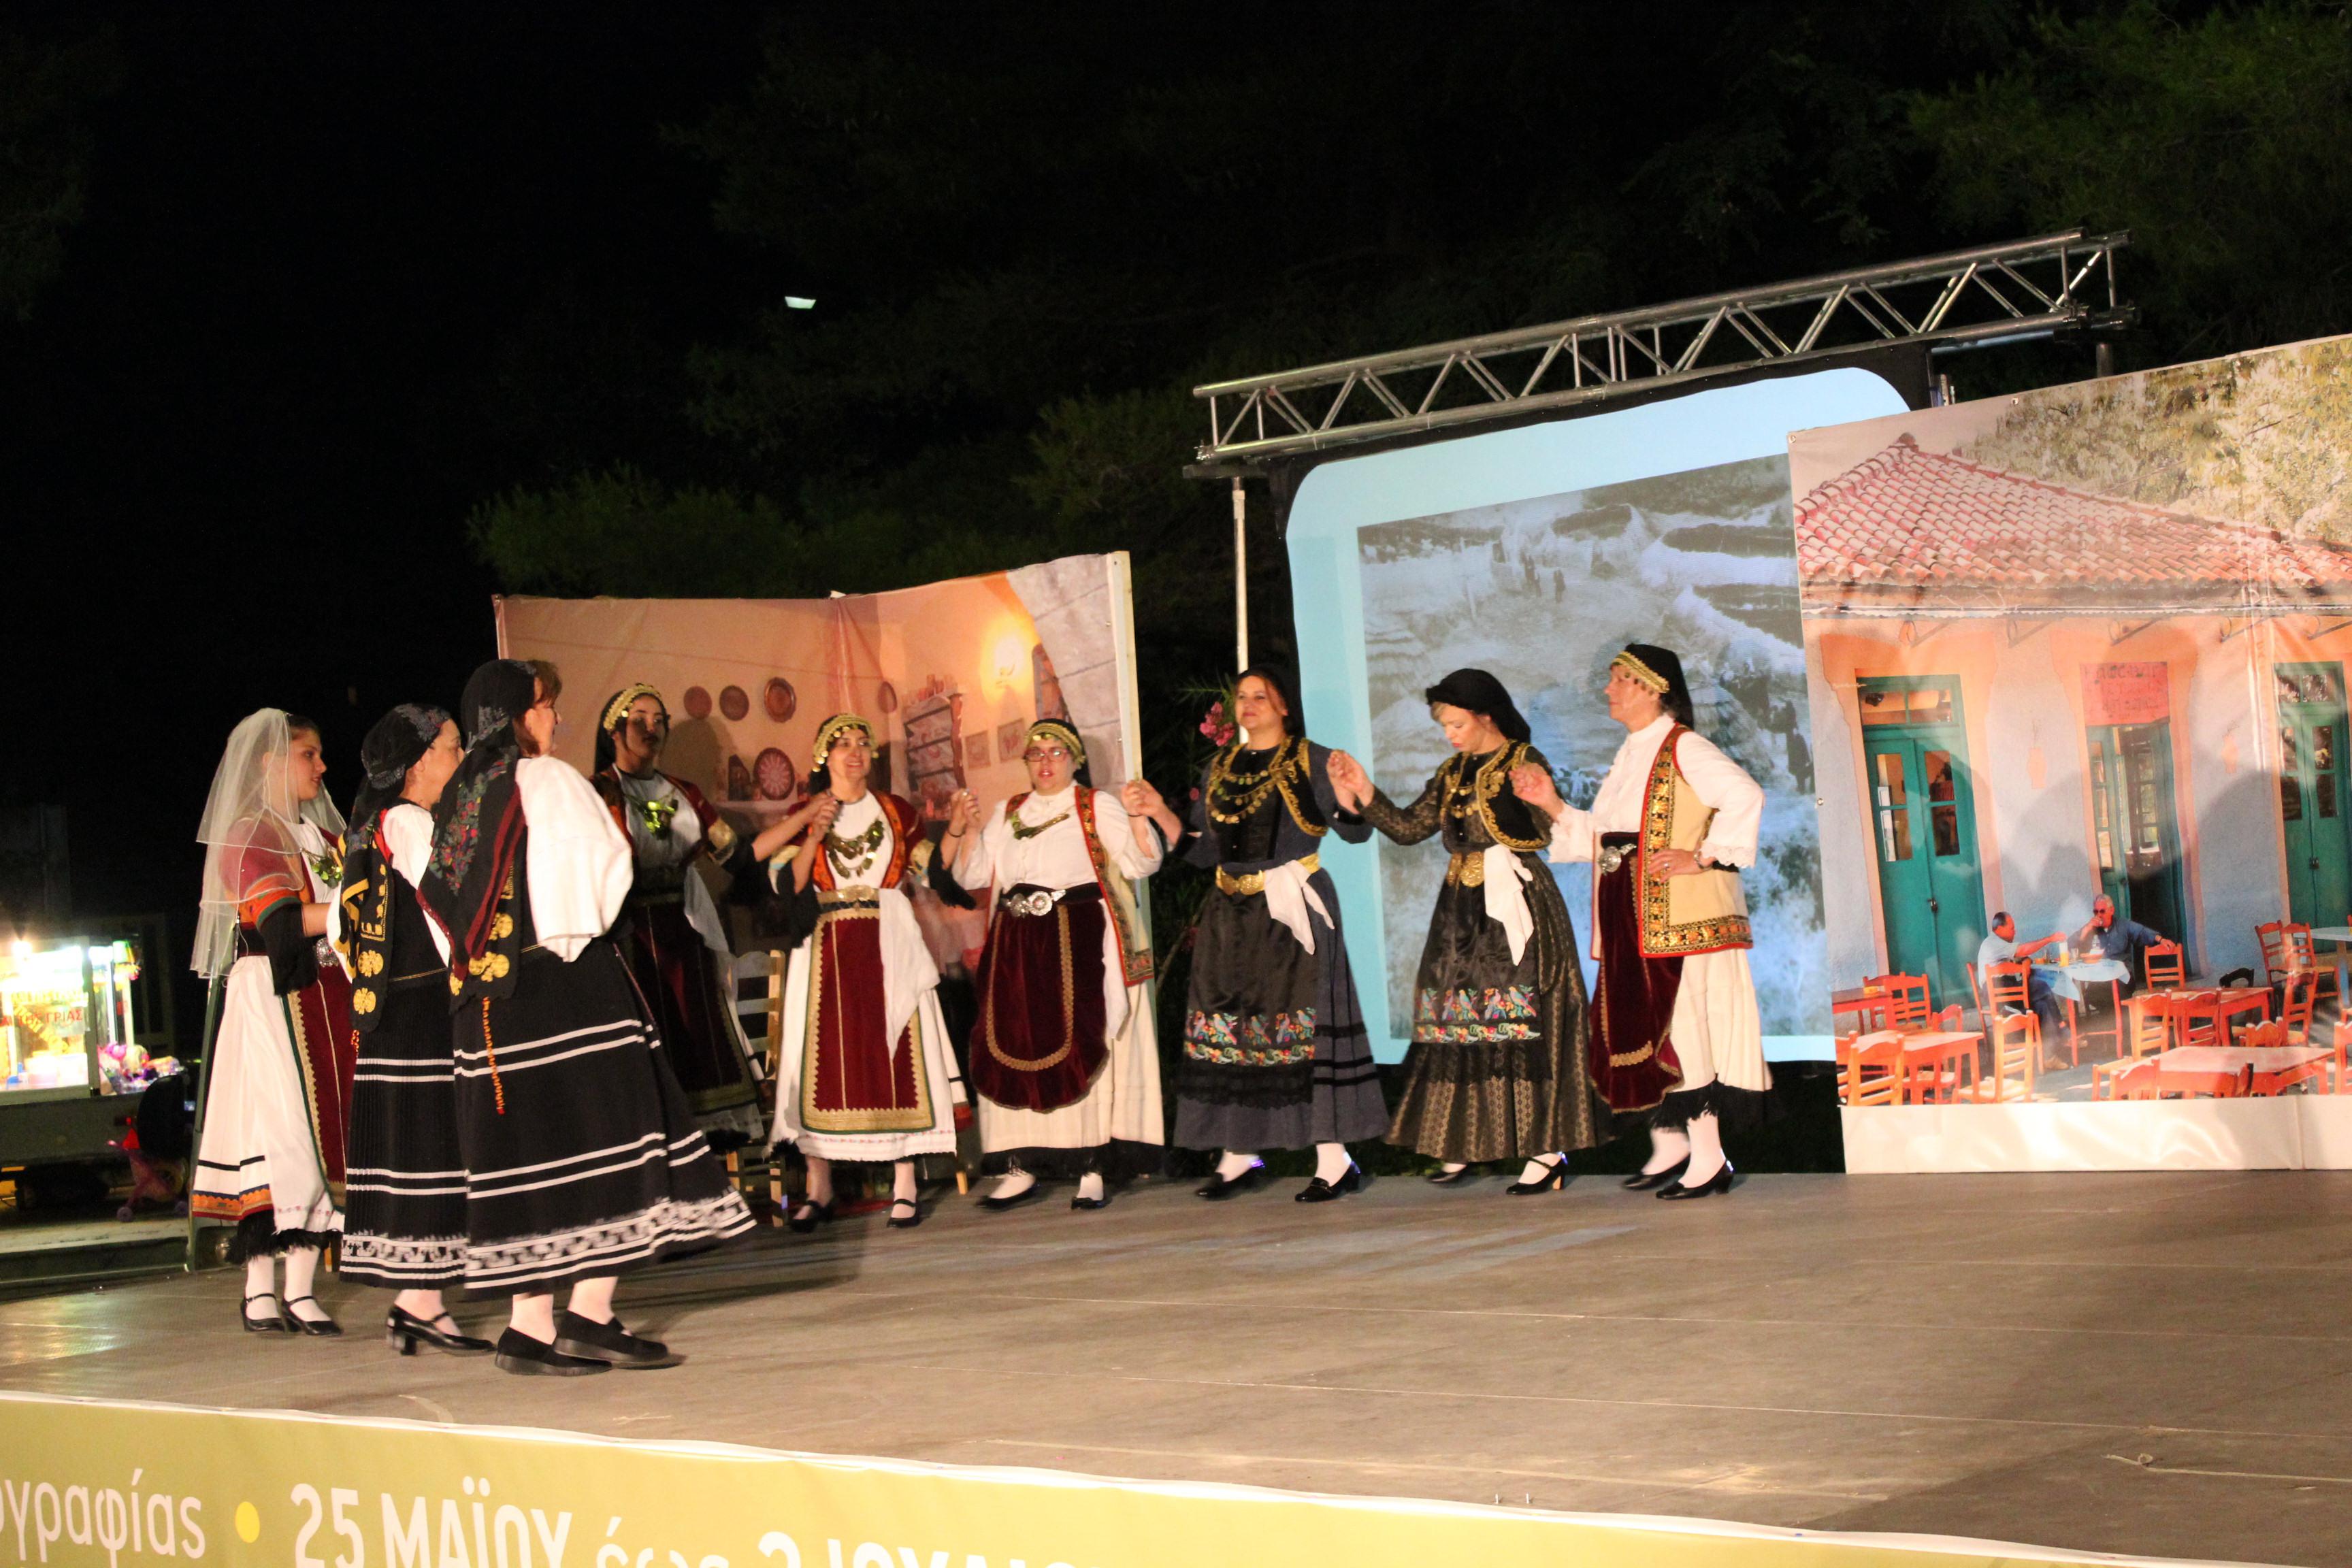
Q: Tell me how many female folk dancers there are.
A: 9